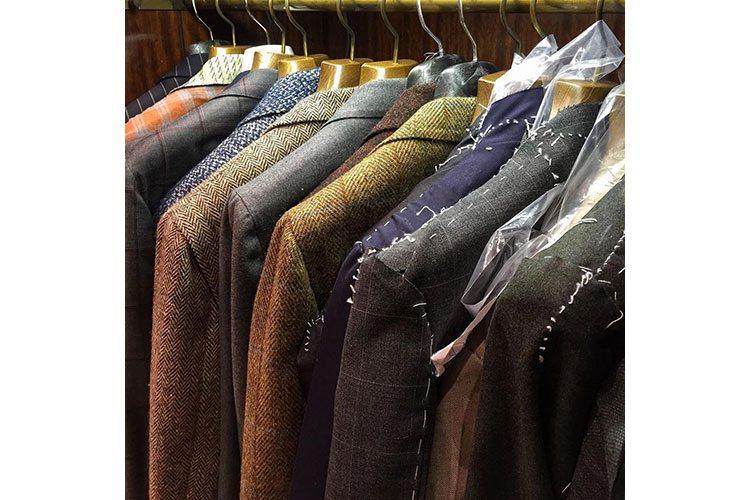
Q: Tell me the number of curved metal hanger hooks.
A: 12